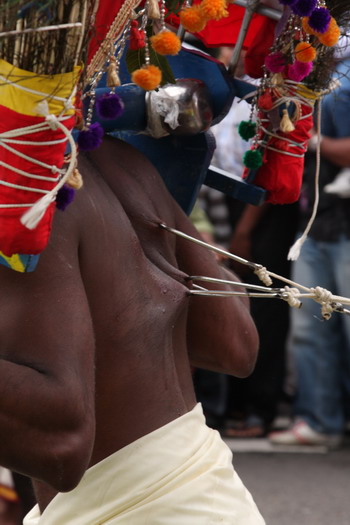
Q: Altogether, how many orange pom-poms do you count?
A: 7